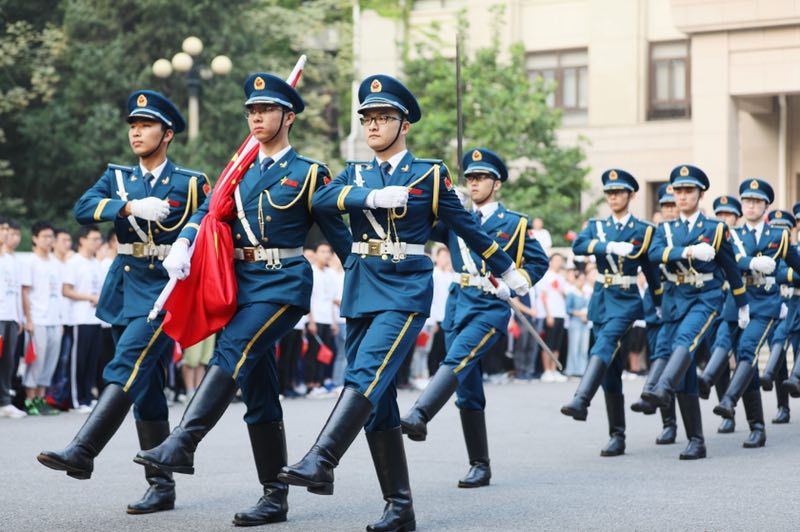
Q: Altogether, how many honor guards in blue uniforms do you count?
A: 11